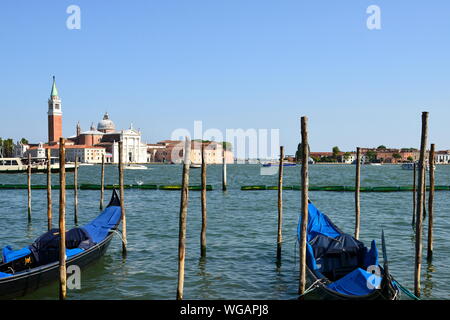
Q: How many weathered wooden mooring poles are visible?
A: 15